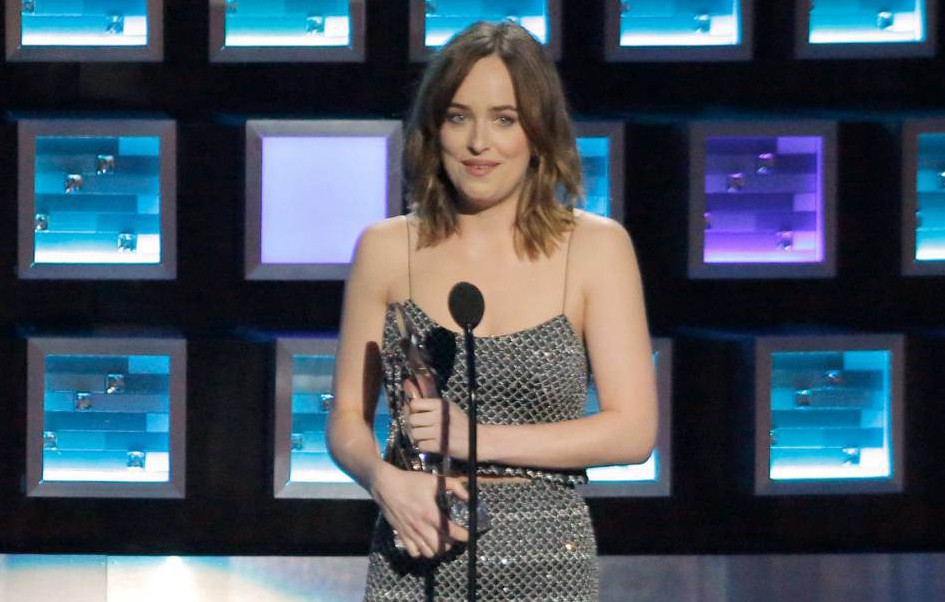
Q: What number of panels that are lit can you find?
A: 14